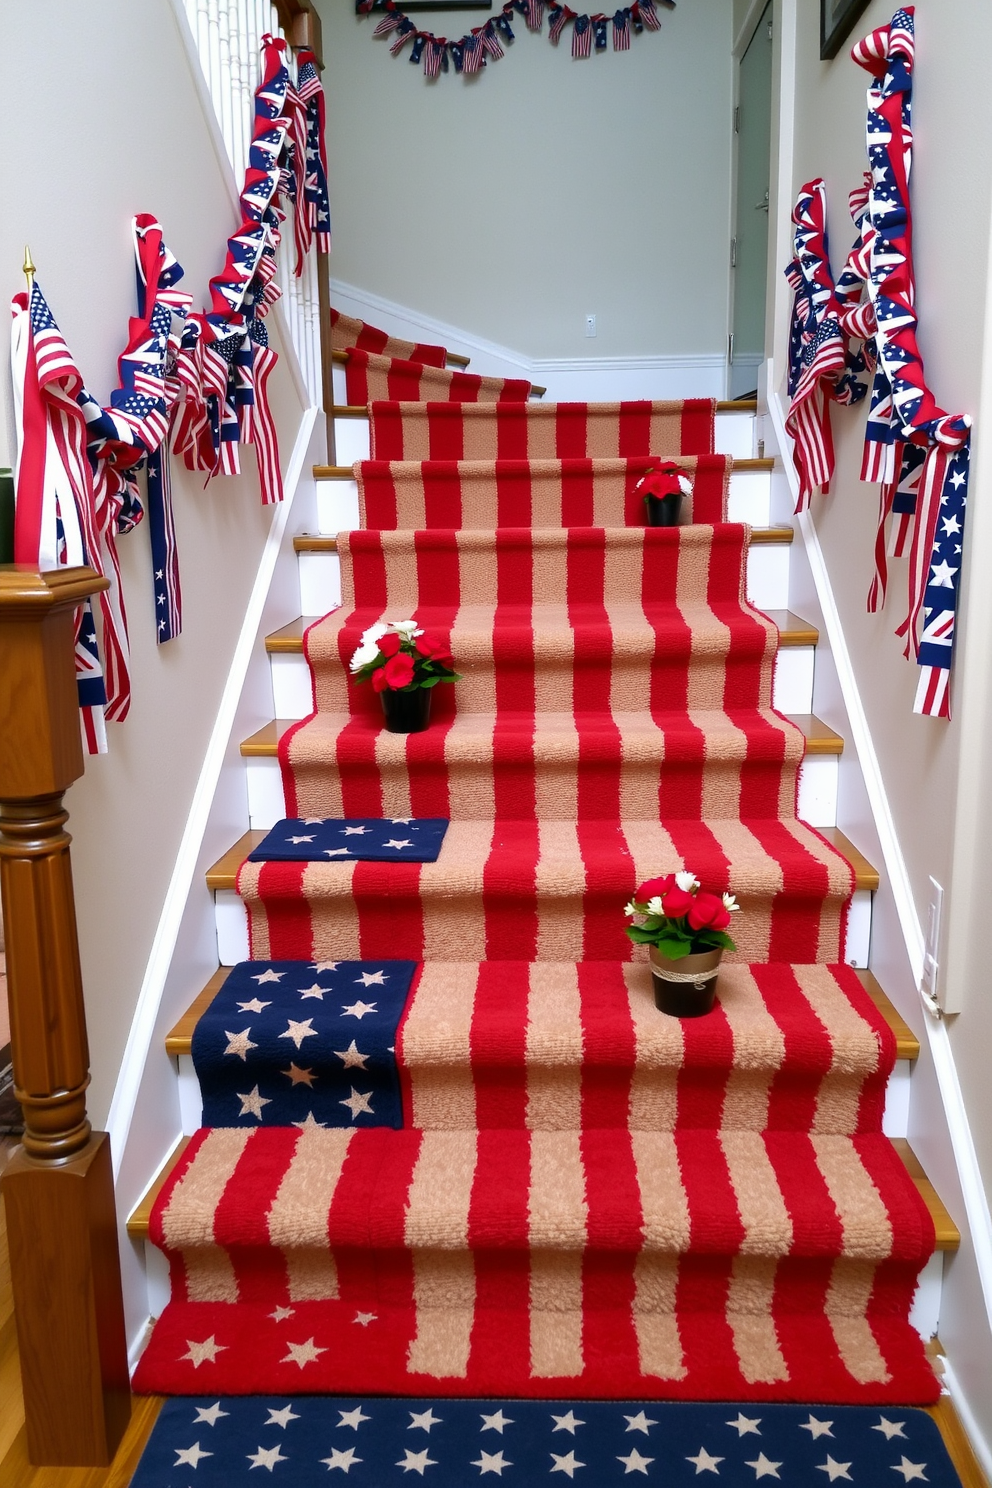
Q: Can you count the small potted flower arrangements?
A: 3